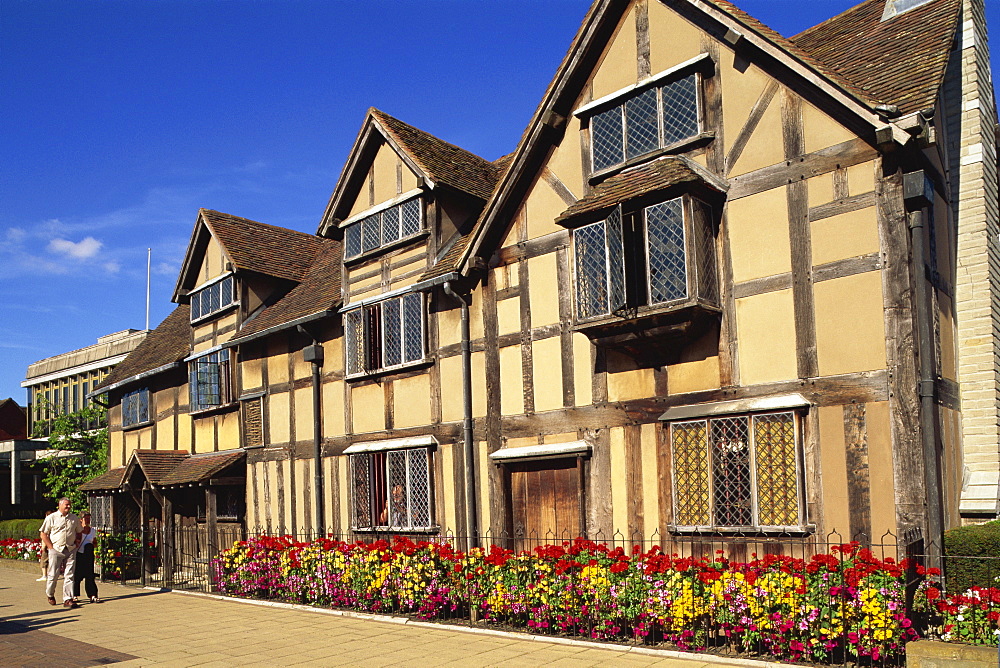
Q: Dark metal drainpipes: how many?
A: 3